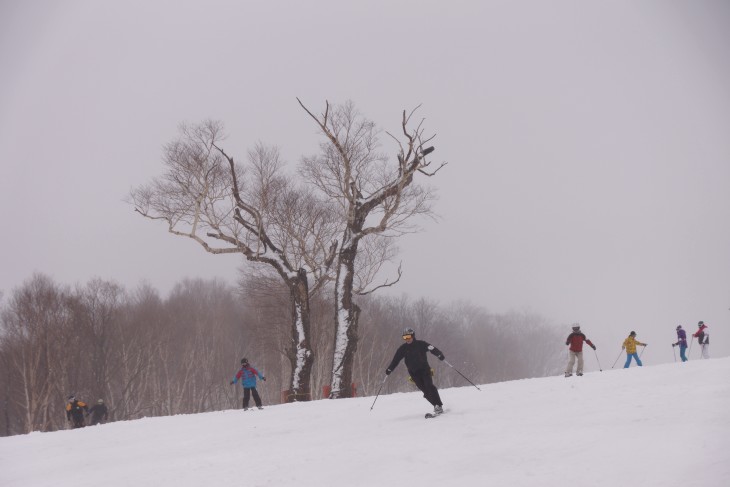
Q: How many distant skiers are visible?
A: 7